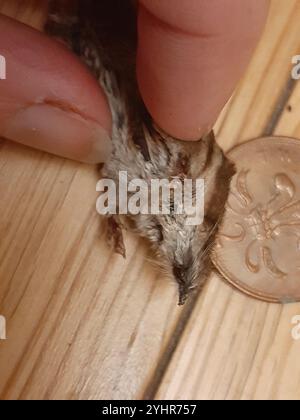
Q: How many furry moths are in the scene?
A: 0